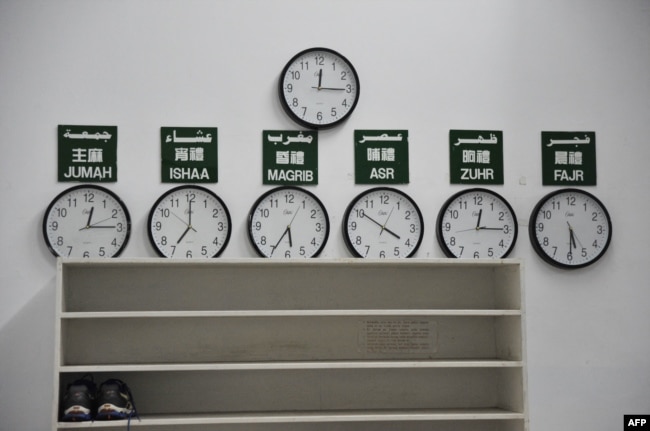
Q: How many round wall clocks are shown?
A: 7